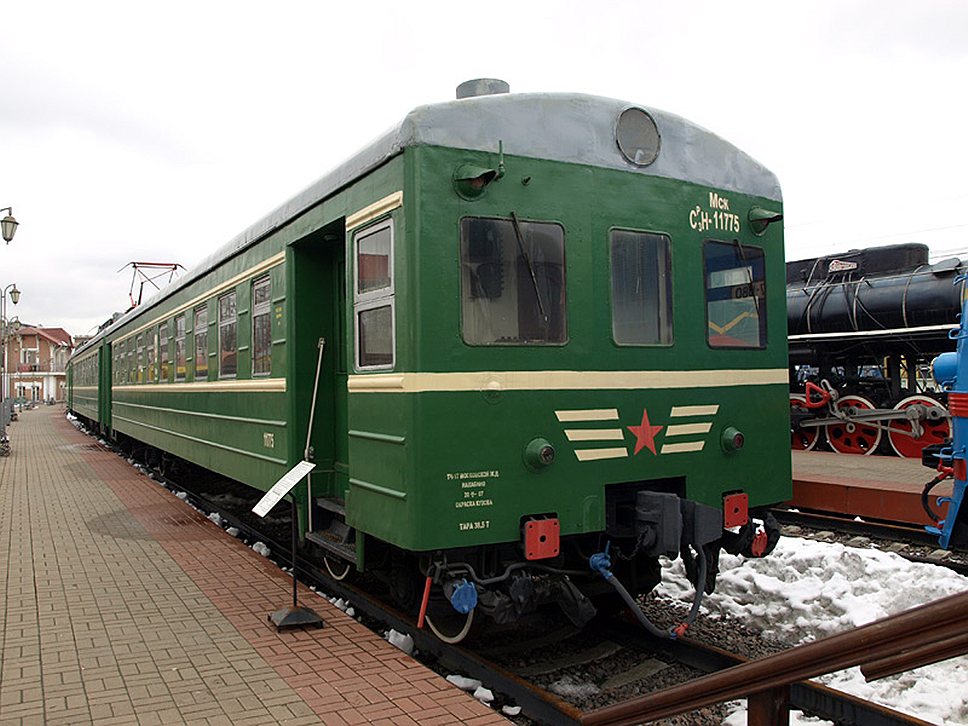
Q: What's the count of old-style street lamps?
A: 3